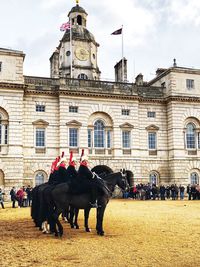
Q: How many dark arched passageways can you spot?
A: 2